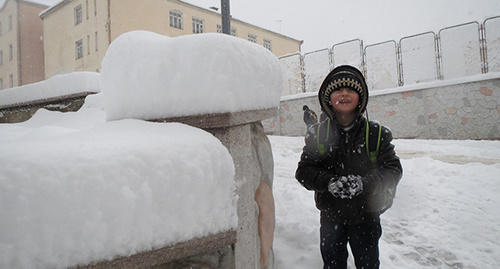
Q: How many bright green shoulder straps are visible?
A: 2